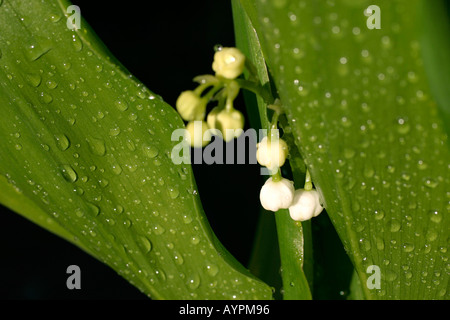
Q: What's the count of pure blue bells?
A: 0